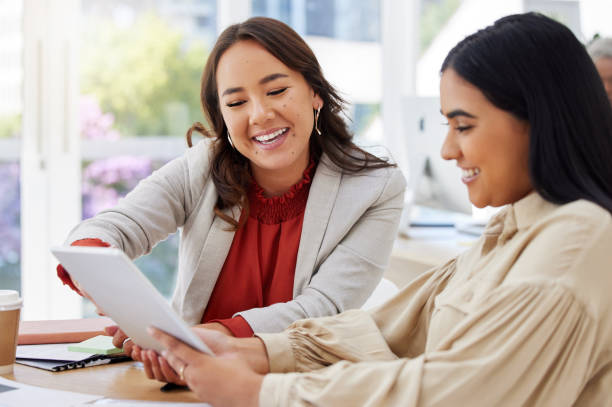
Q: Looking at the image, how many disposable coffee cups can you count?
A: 1